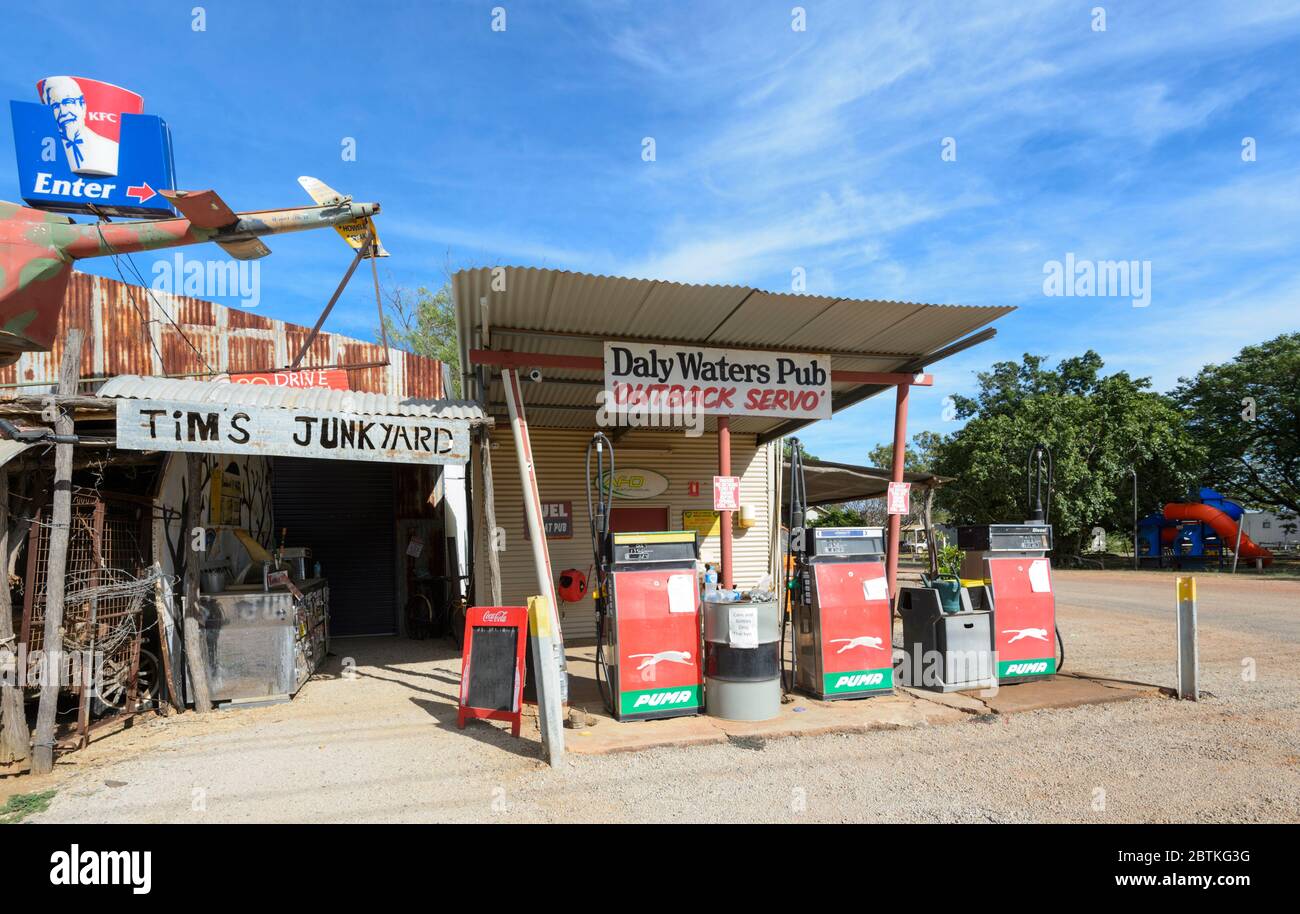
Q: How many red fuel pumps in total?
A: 3